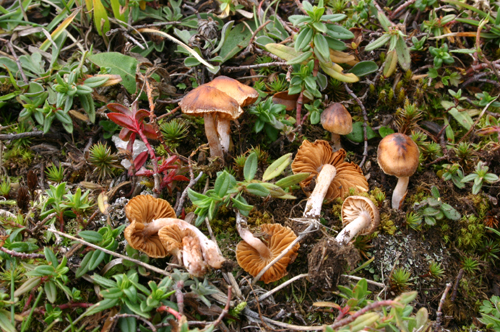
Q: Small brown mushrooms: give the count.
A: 9